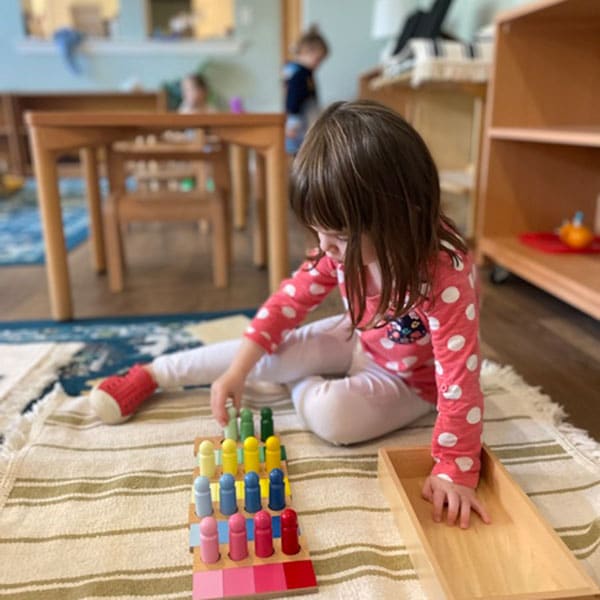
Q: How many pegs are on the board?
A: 15